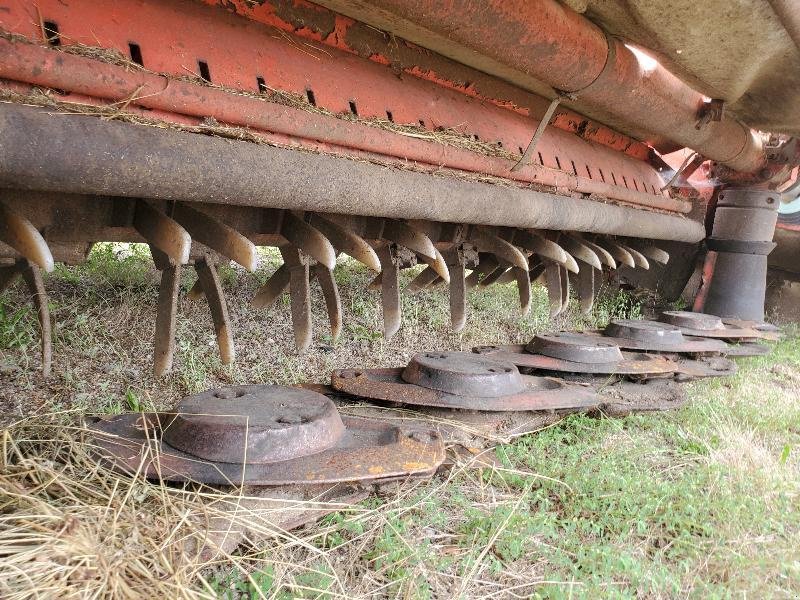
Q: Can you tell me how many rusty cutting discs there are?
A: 5